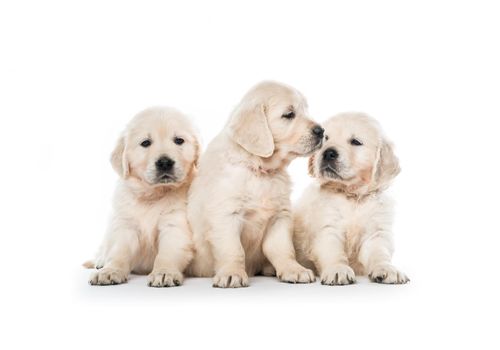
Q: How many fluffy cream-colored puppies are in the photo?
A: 3